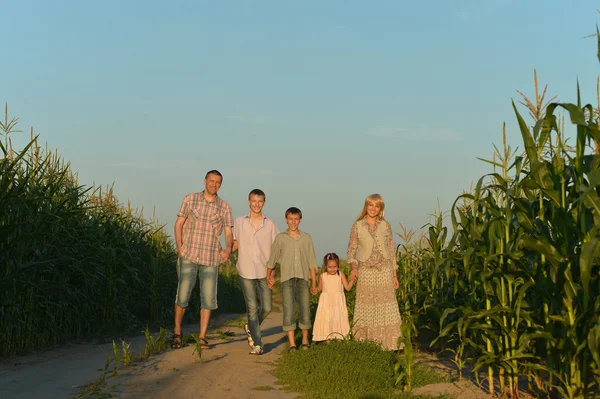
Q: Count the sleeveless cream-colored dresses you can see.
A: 1